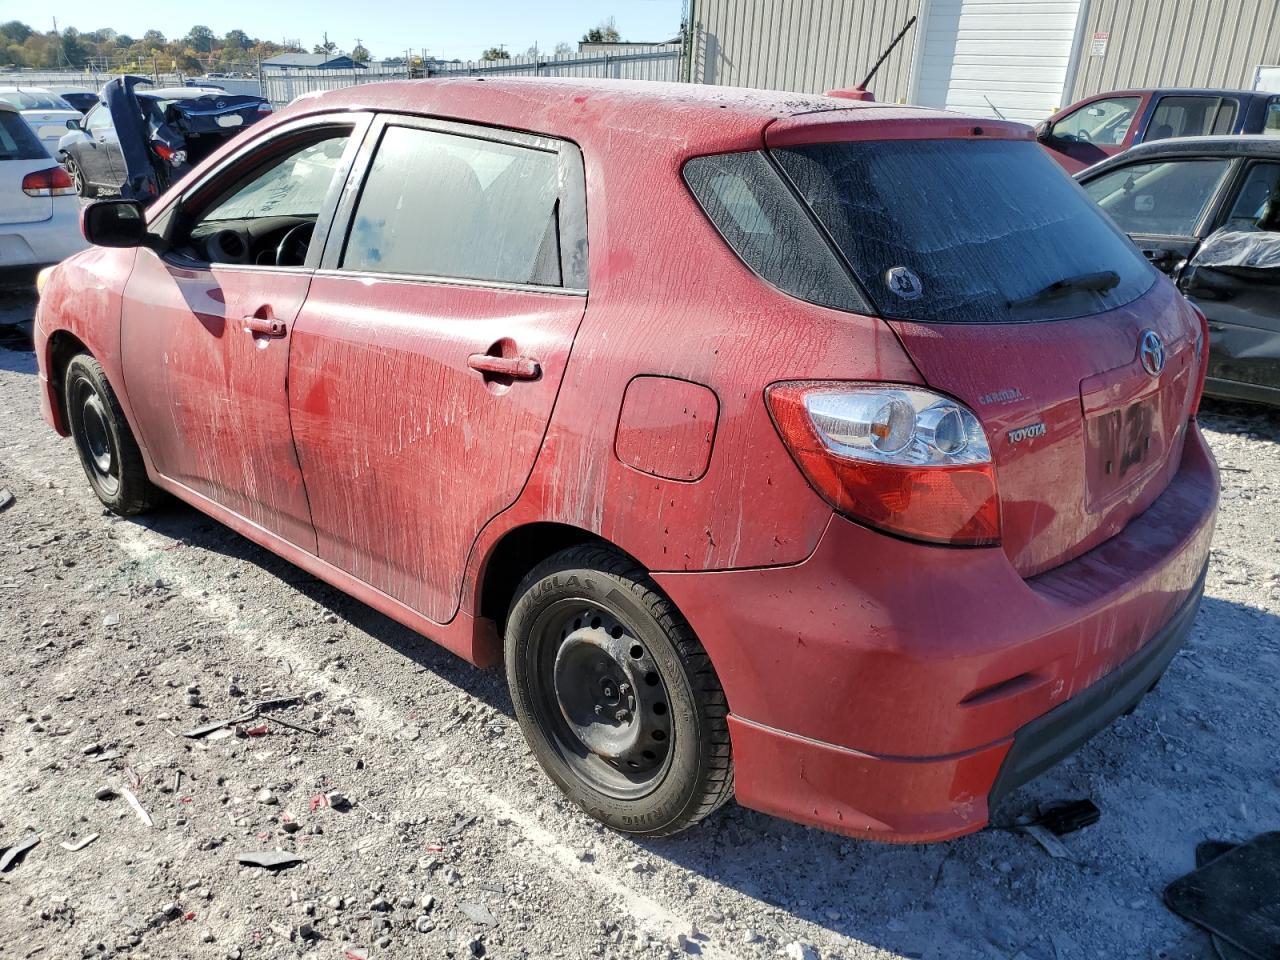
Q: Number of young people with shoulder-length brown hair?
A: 0